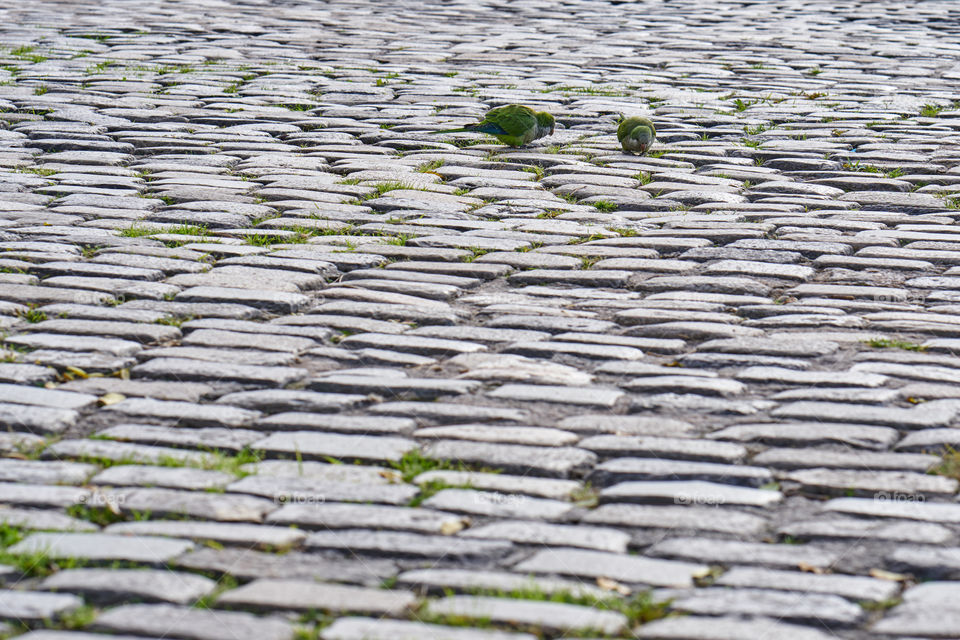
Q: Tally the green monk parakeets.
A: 2